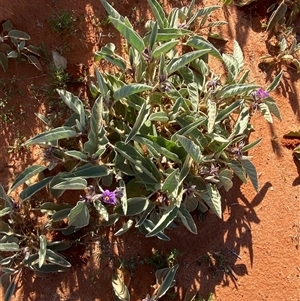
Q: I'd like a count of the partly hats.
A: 0